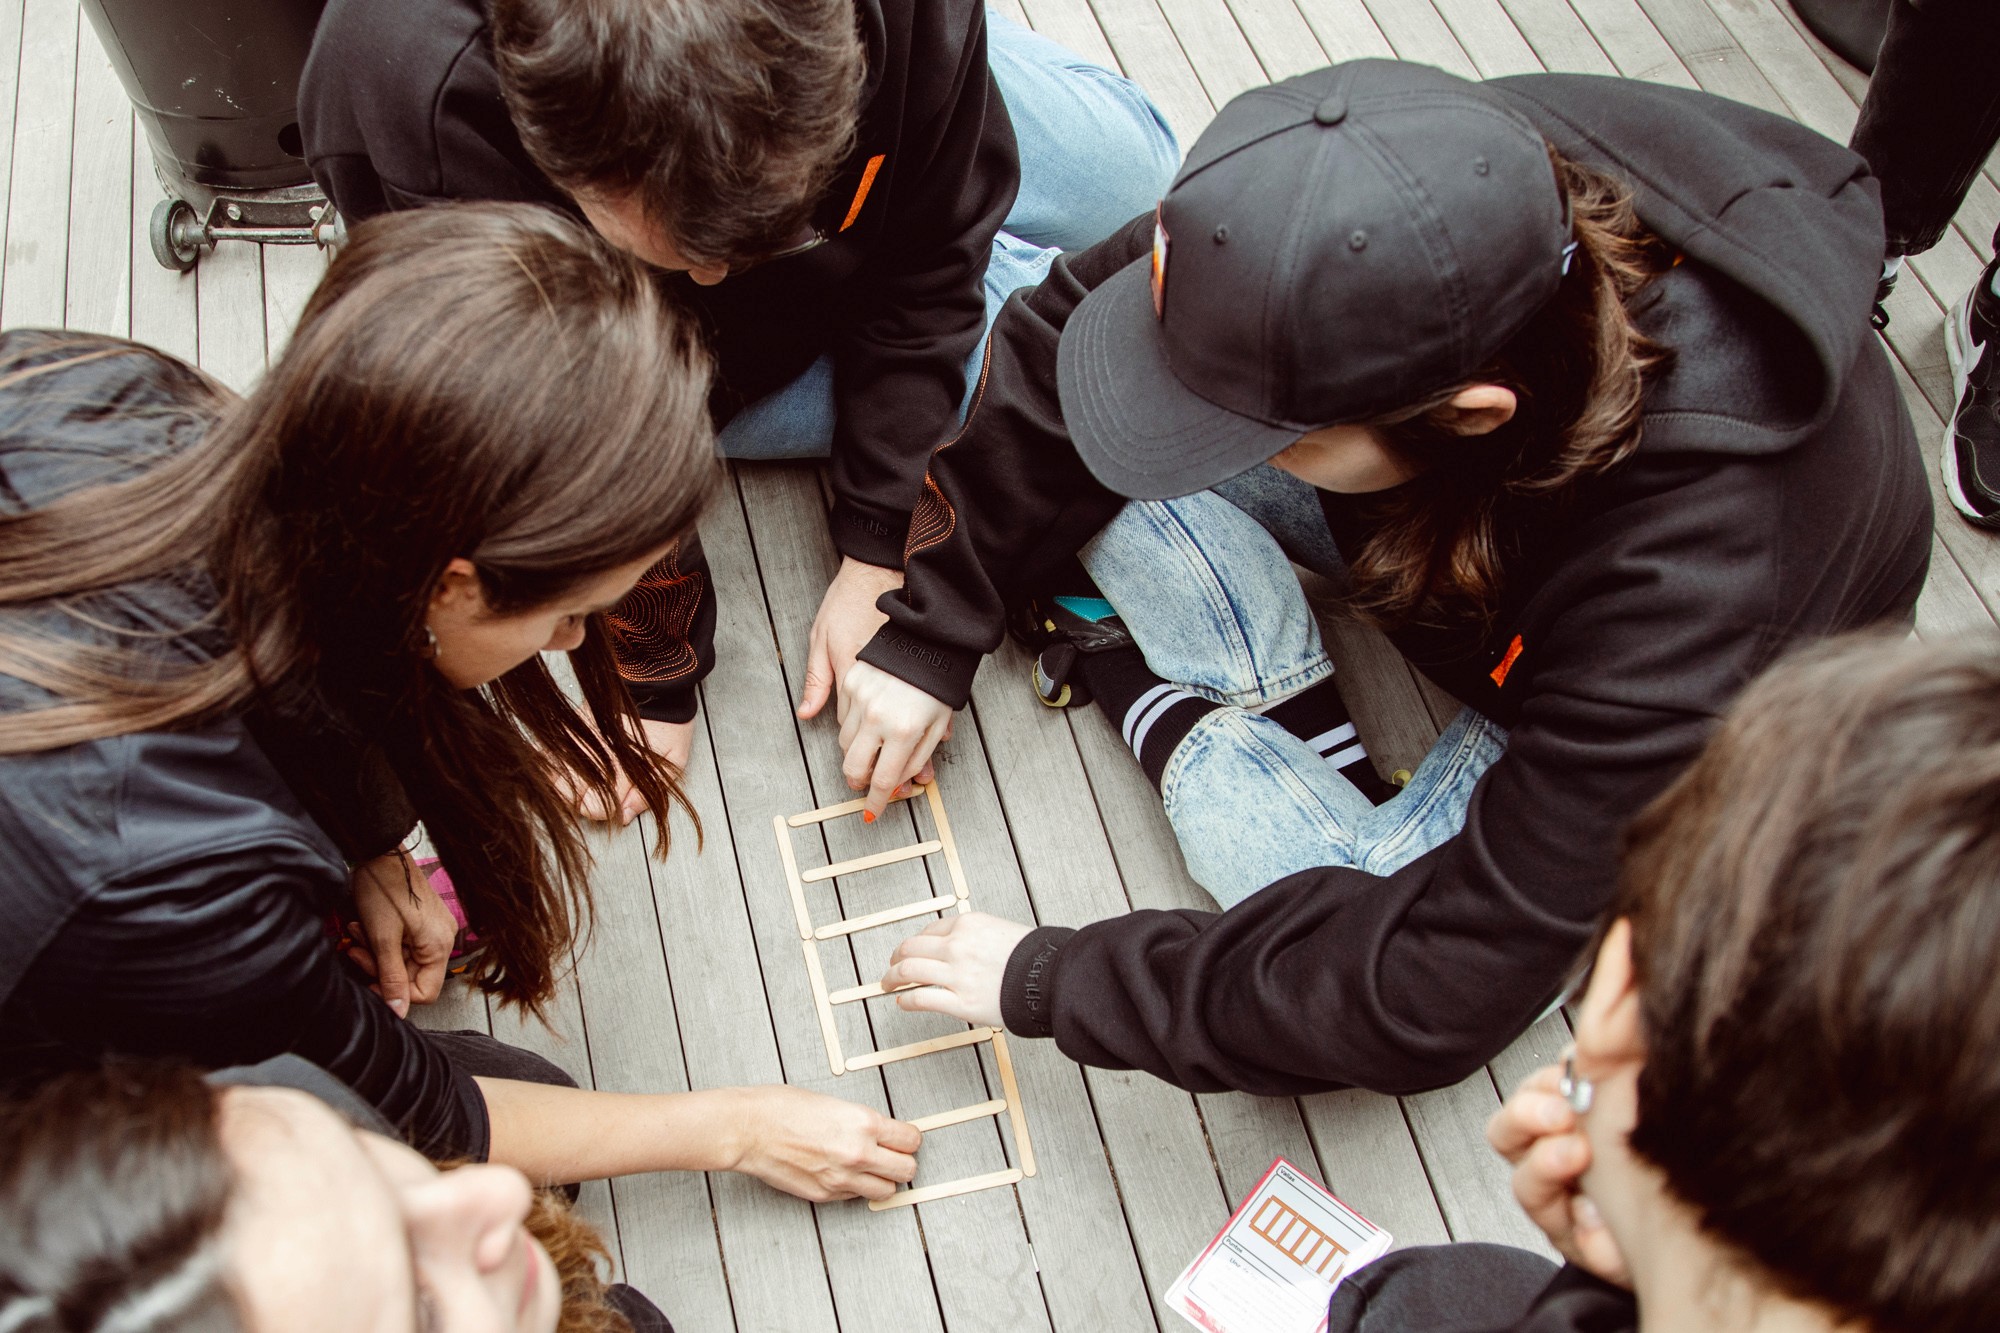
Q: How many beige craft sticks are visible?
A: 12